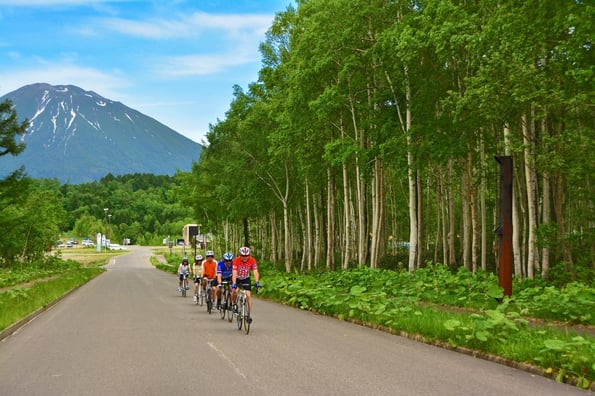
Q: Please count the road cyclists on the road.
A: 5